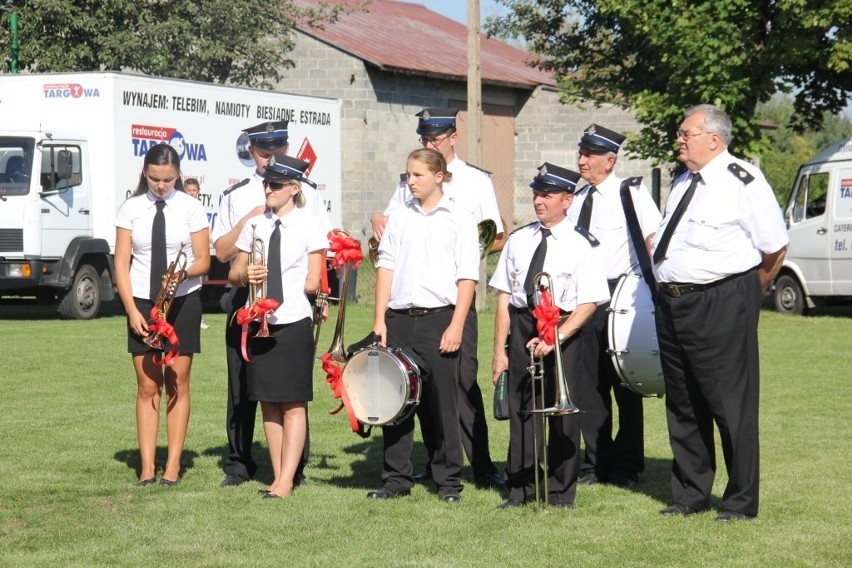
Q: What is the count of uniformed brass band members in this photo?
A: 8